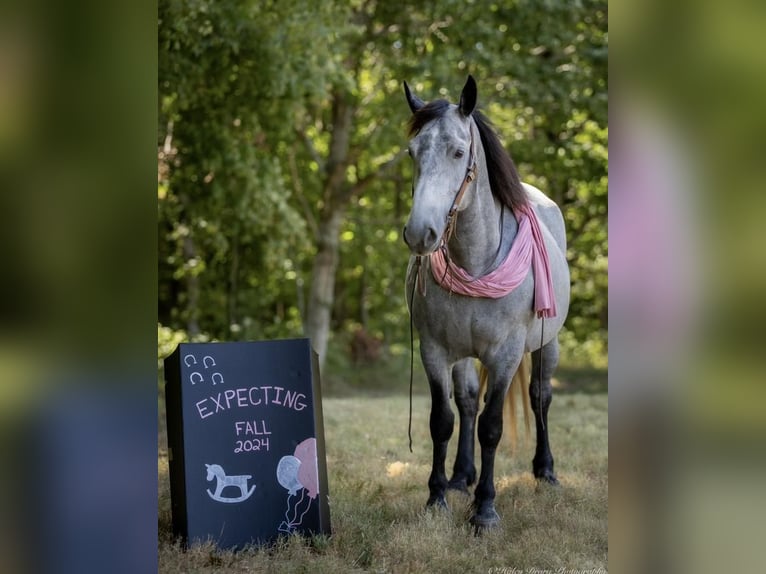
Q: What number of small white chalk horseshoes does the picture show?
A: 4